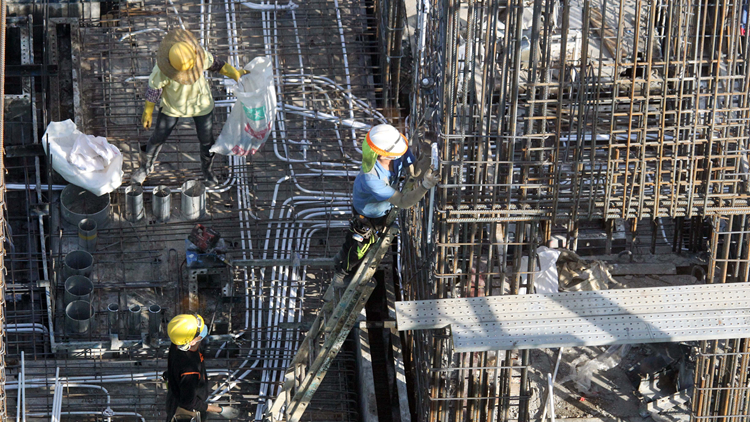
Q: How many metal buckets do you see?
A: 11